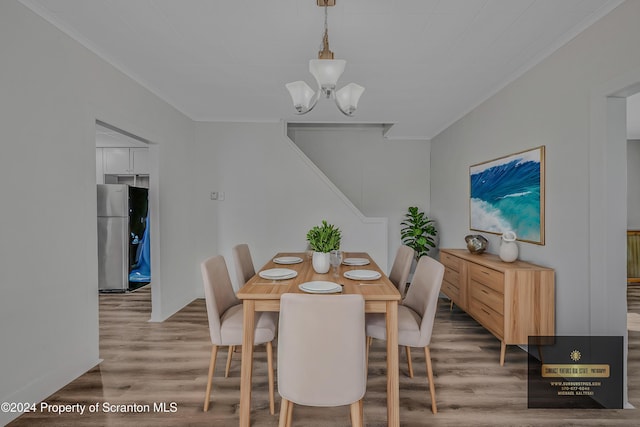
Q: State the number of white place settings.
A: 5